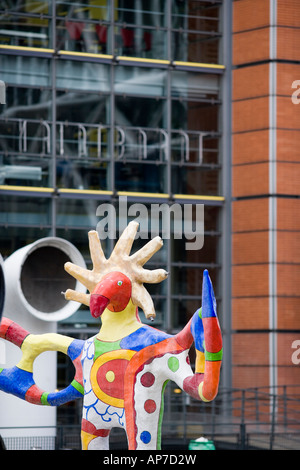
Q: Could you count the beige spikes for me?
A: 7